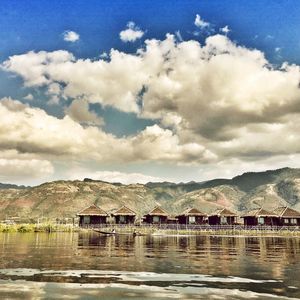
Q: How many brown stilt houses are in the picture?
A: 7